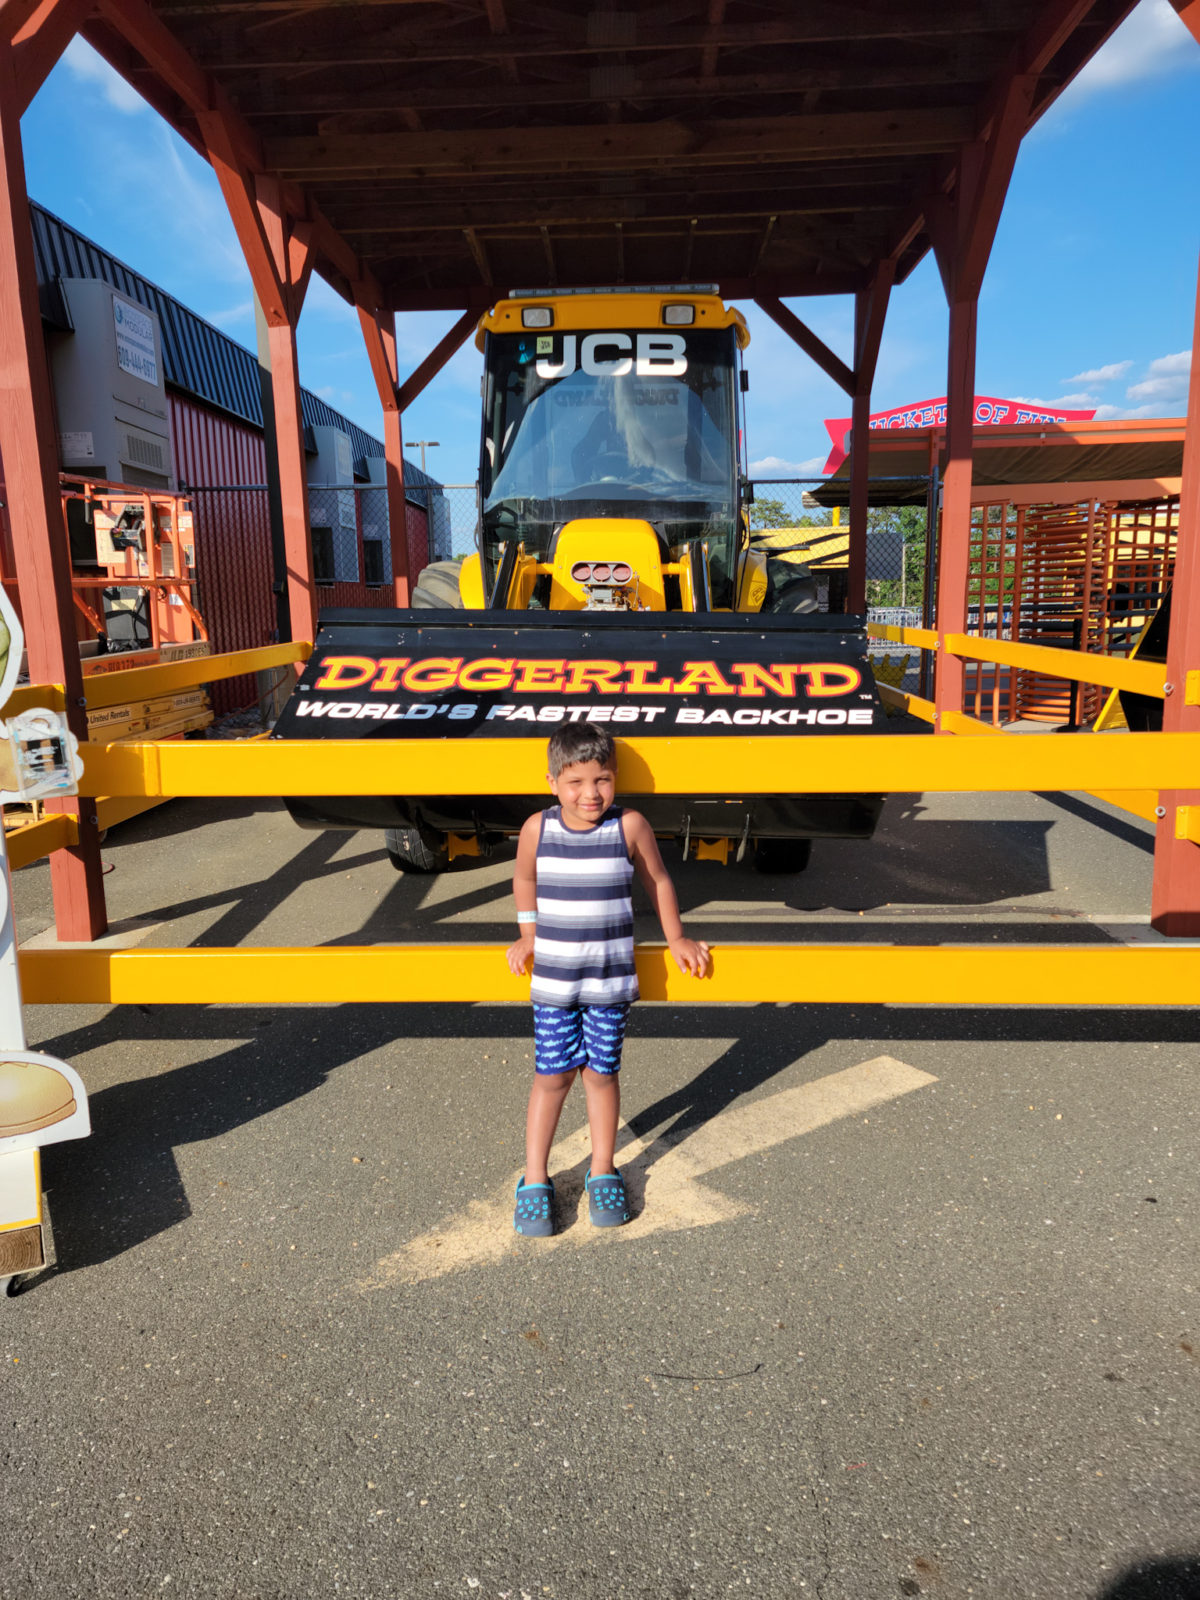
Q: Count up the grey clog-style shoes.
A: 2